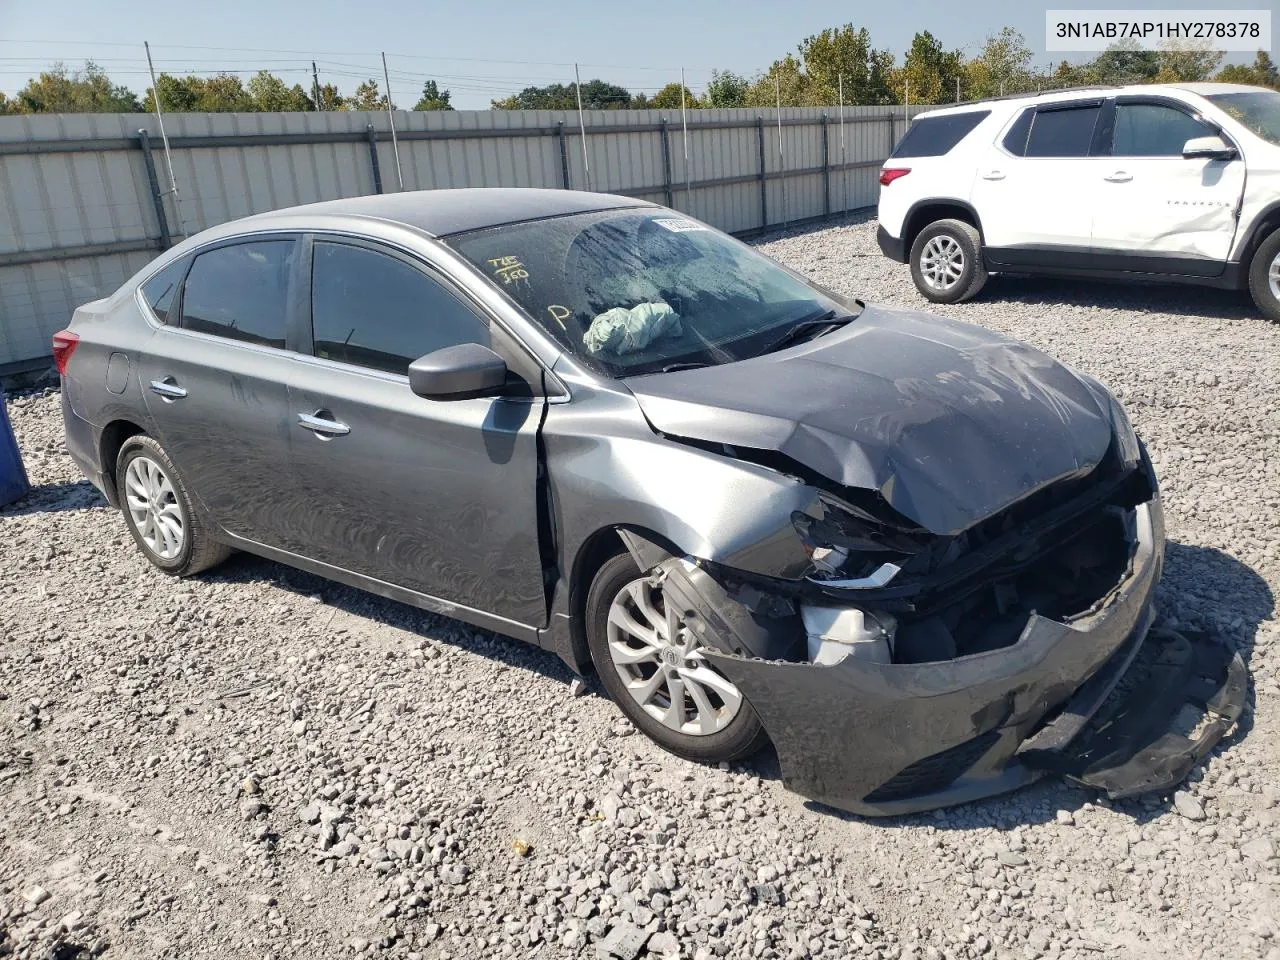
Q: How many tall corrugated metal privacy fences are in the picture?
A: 1